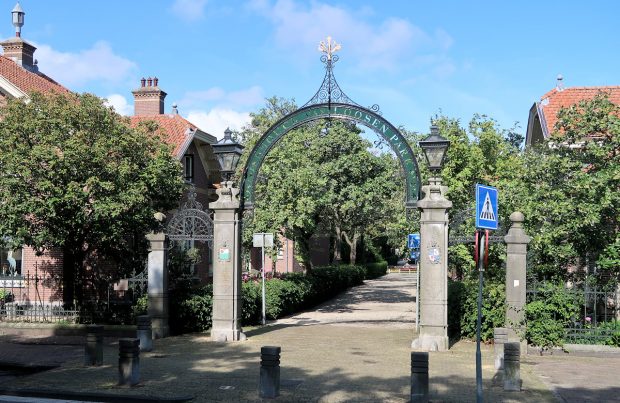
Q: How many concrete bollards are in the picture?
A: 7